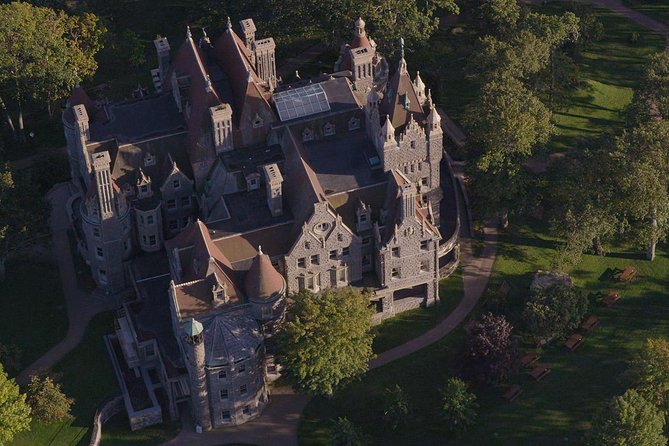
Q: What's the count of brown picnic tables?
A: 7